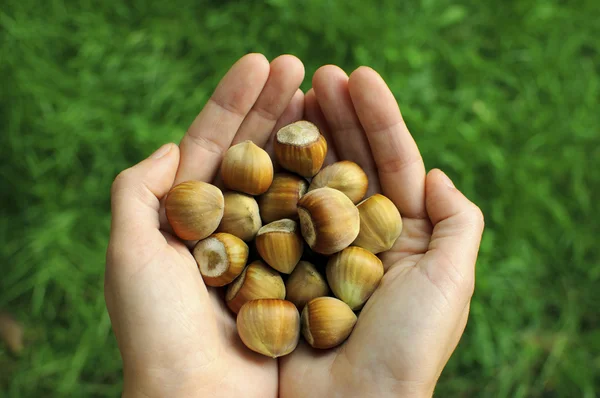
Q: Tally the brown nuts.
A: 15